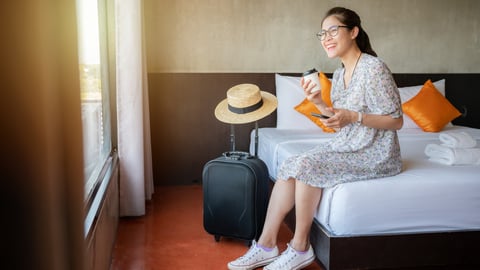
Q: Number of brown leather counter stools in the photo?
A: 0